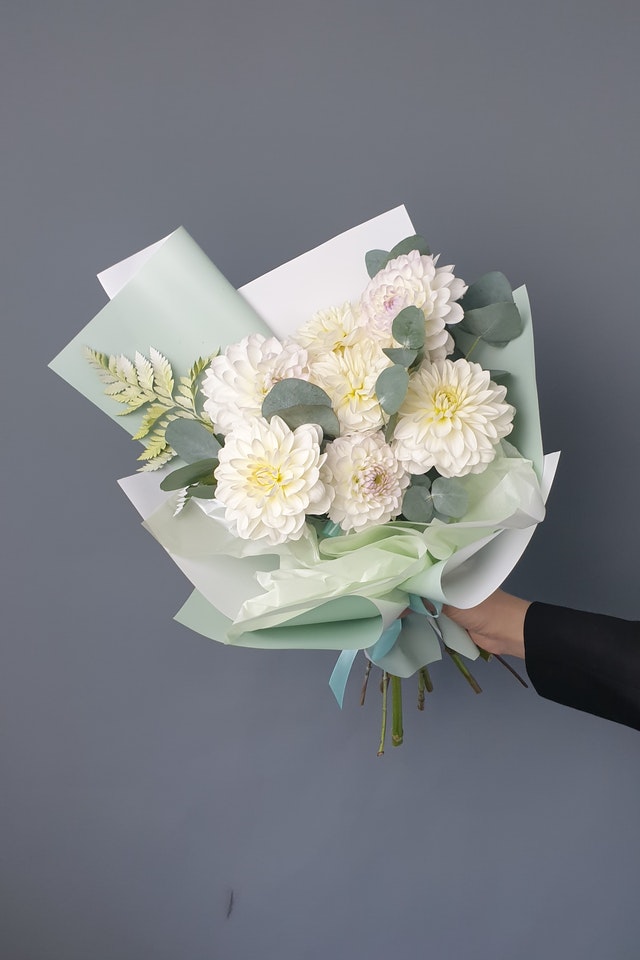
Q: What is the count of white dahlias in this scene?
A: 7